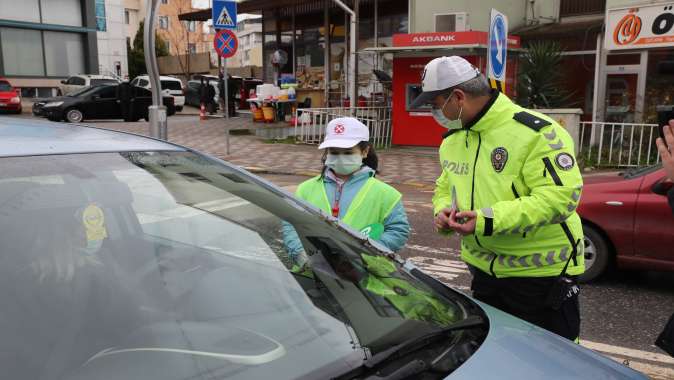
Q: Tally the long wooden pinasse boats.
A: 0